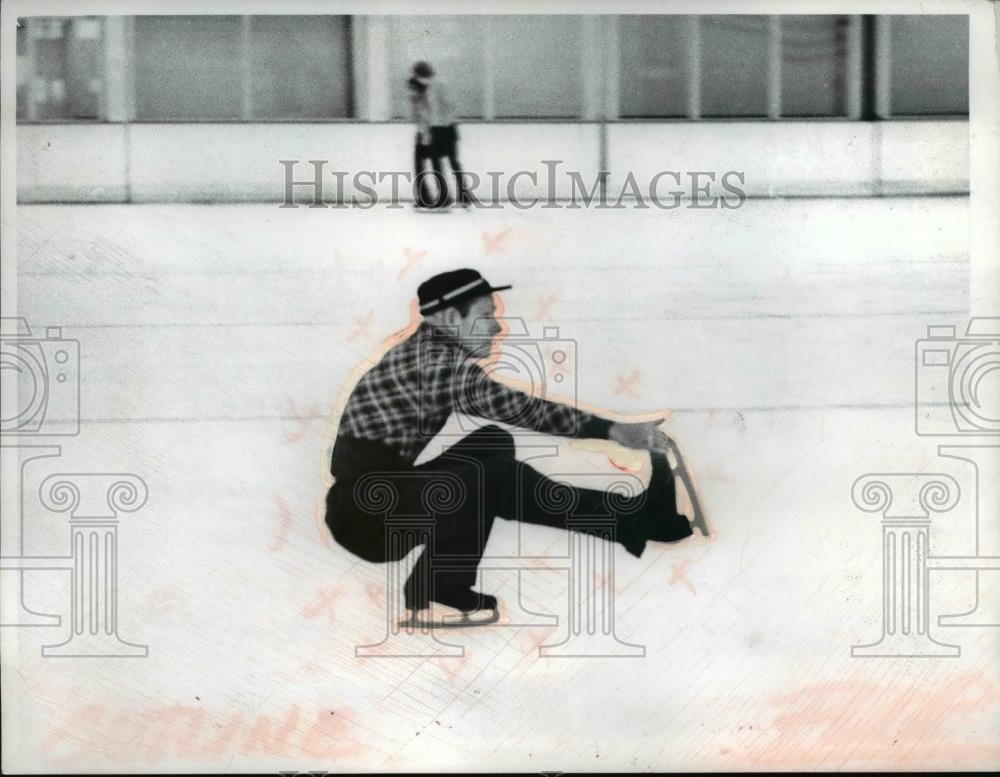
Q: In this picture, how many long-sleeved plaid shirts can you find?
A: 1